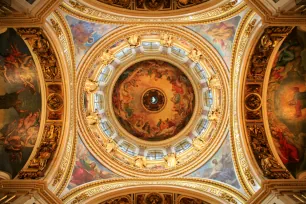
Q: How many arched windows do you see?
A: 12